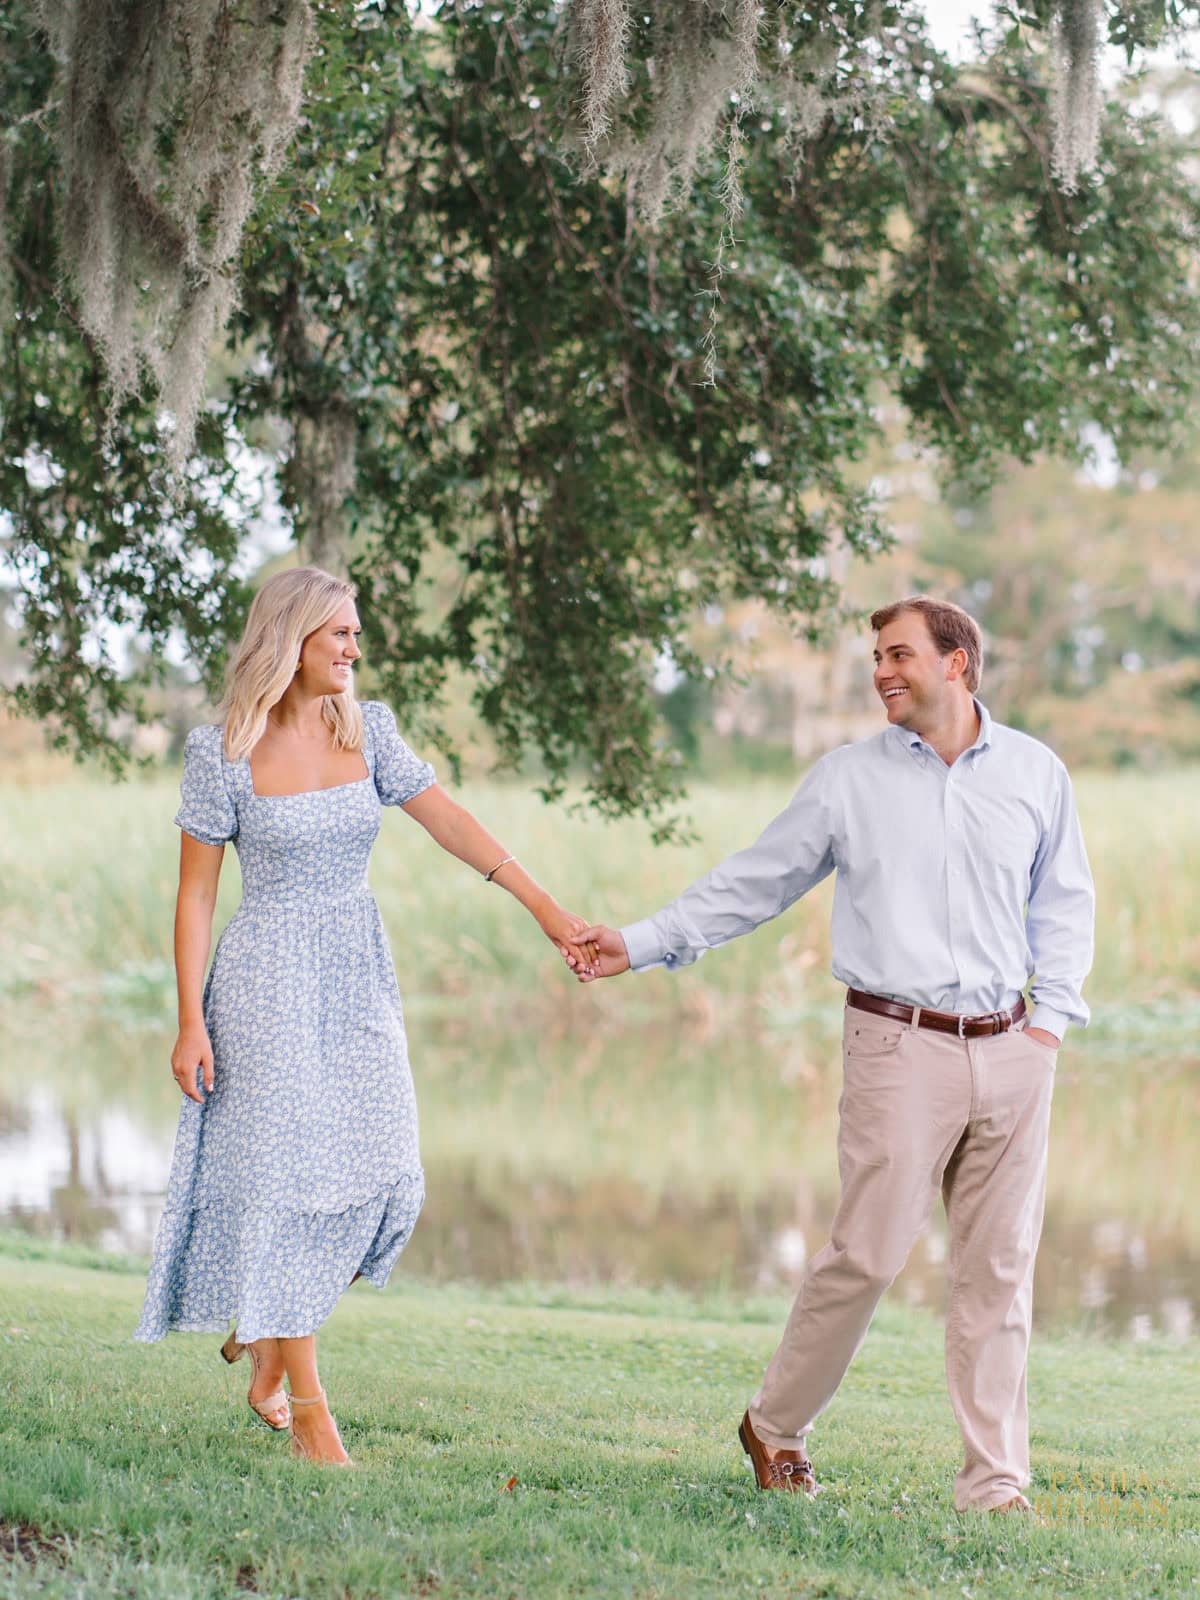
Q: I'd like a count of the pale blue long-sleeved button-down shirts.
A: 1